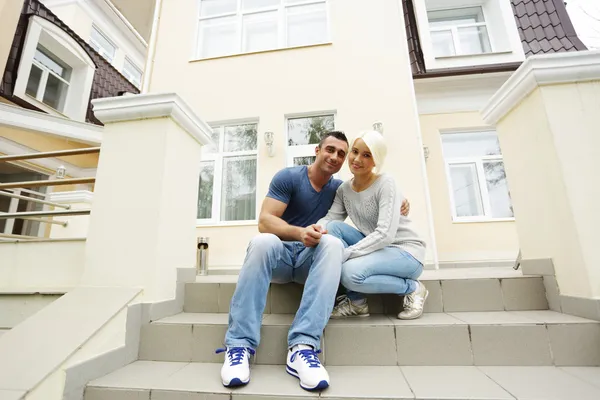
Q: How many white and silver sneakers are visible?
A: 2